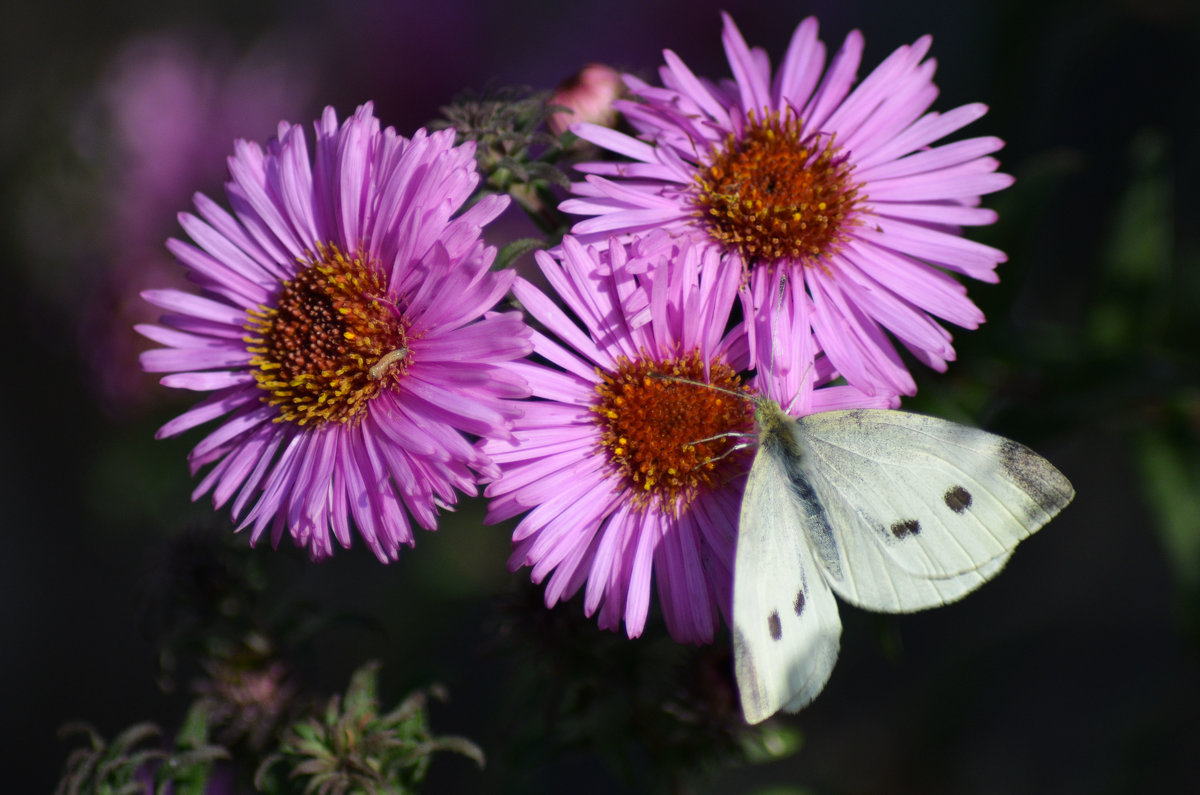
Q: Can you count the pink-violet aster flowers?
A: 3